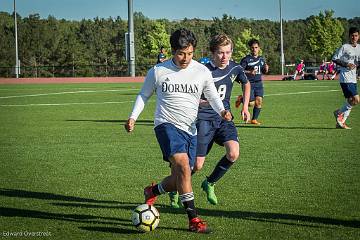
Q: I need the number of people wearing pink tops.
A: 3